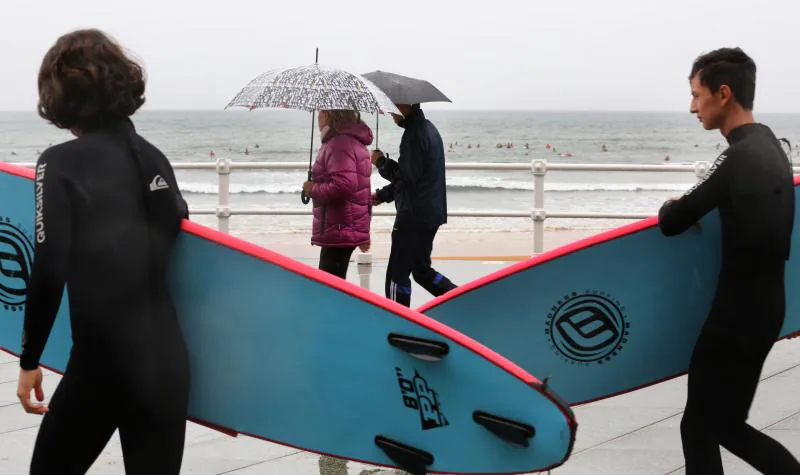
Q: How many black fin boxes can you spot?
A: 3